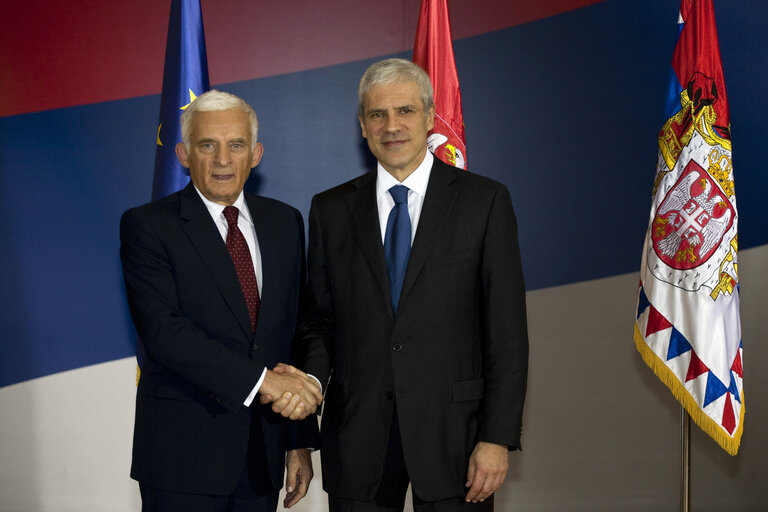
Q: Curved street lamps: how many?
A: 0